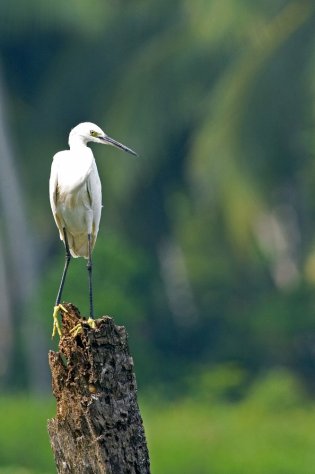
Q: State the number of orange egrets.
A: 0